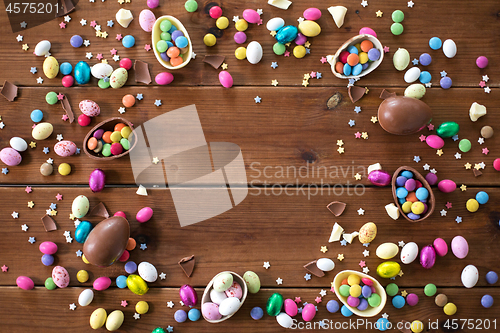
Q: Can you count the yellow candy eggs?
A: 9